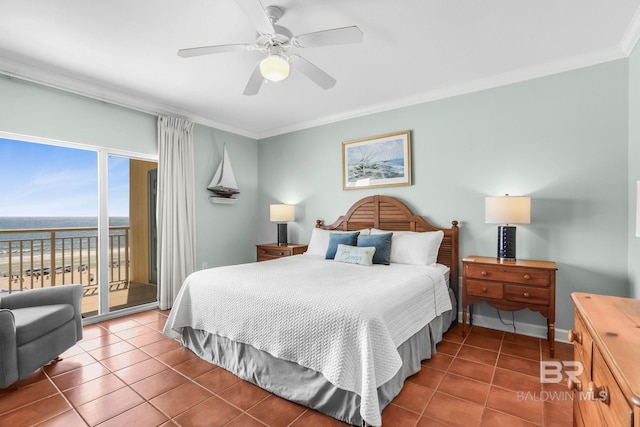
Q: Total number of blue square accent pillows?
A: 2